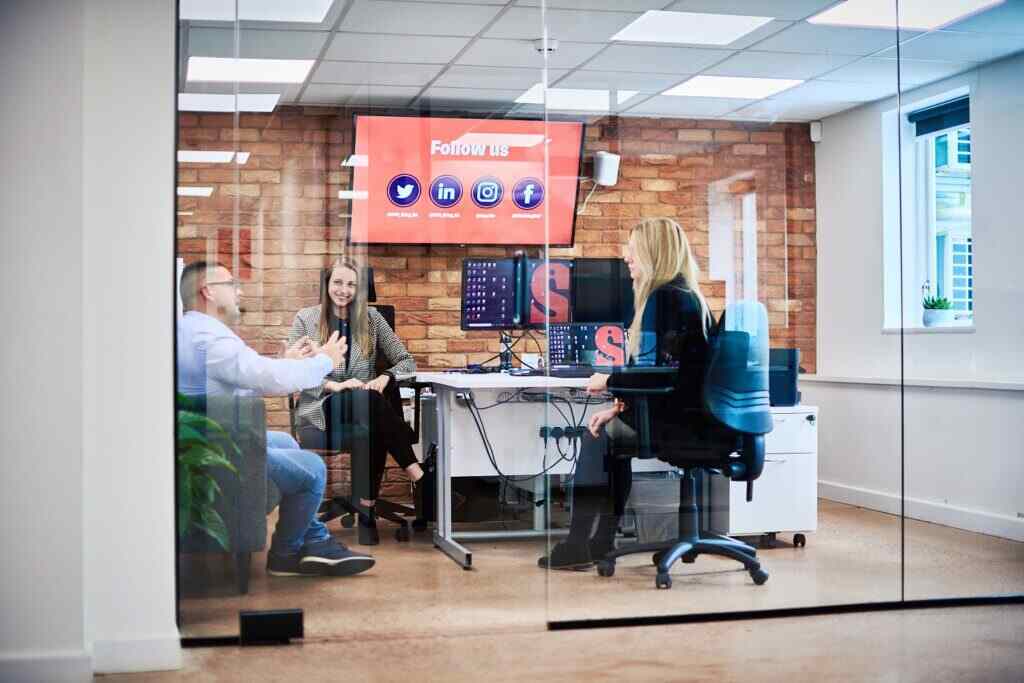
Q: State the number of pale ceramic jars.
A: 1